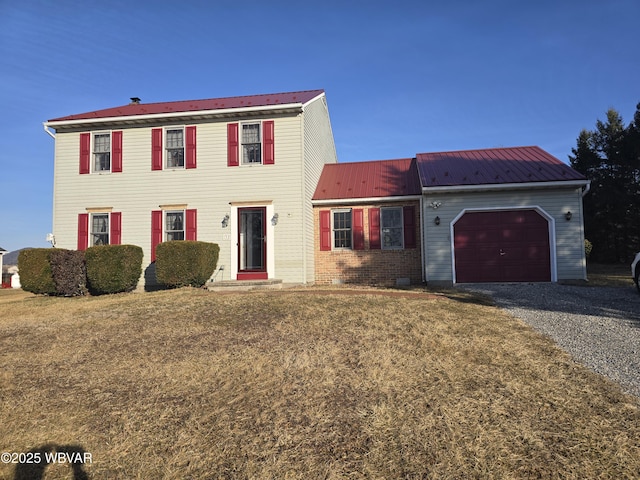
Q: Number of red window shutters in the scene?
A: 14